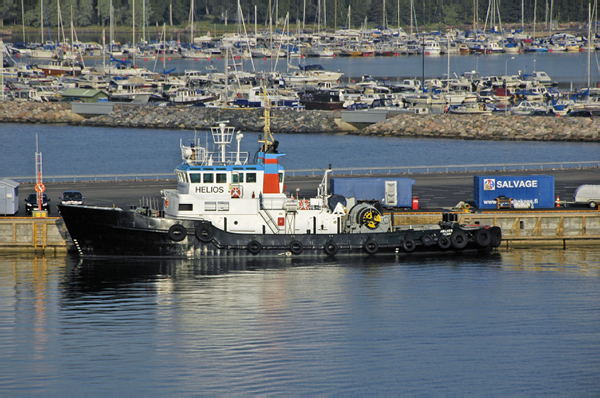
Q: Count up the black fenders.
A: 12